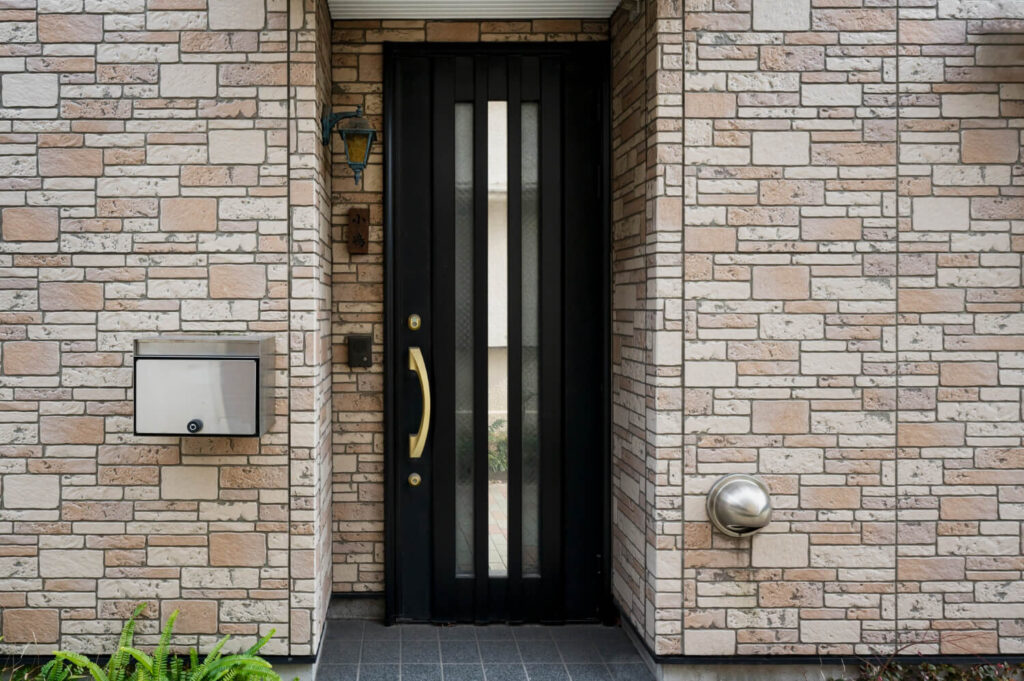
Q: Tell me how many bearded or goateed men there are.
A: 0